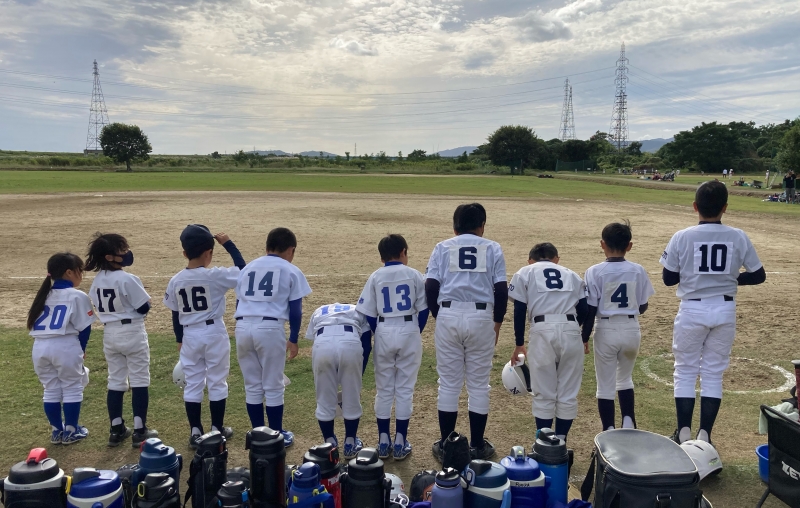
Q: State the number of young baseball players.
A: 10